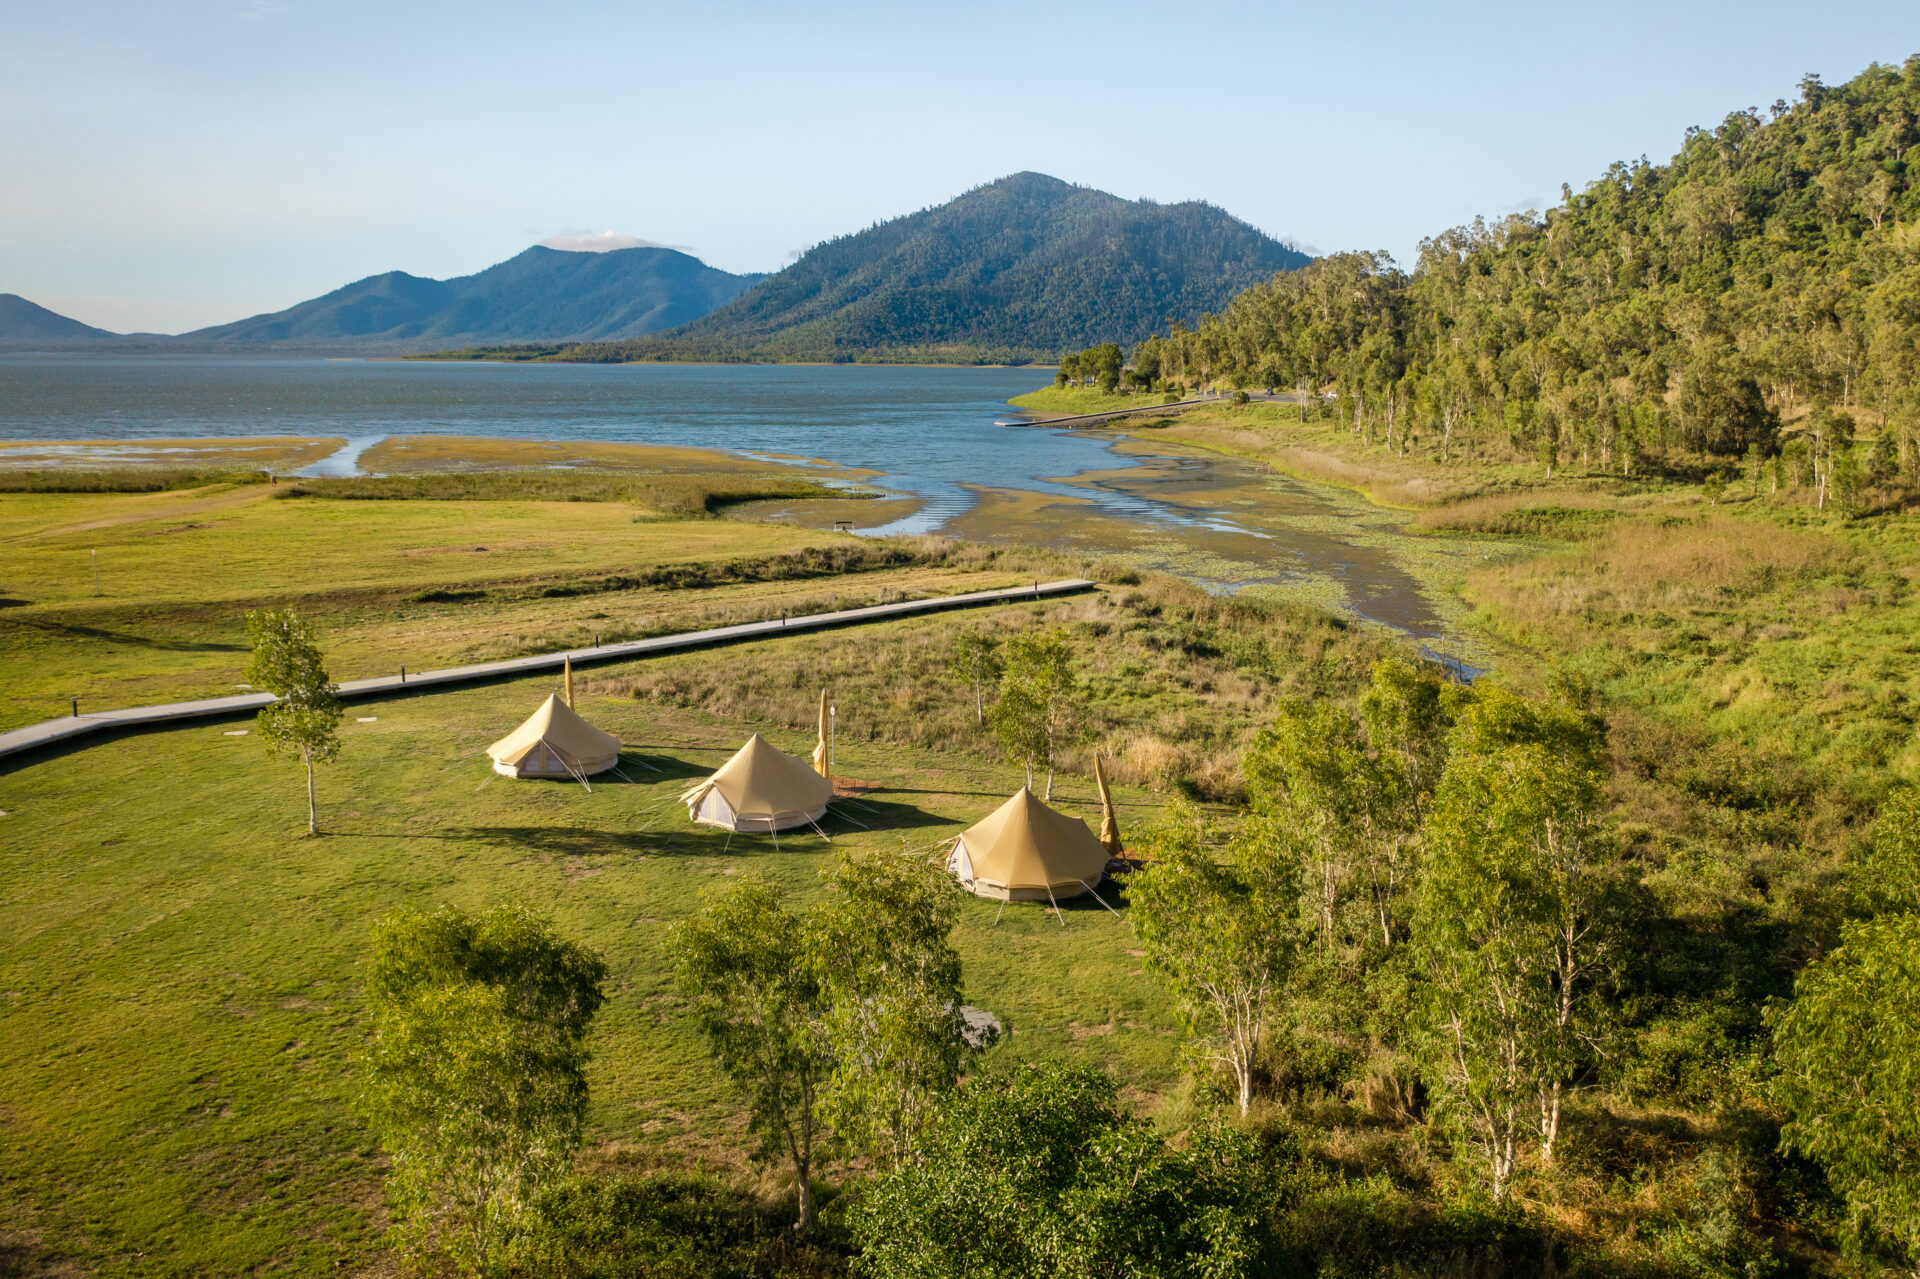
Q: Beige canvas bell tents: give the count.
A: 3